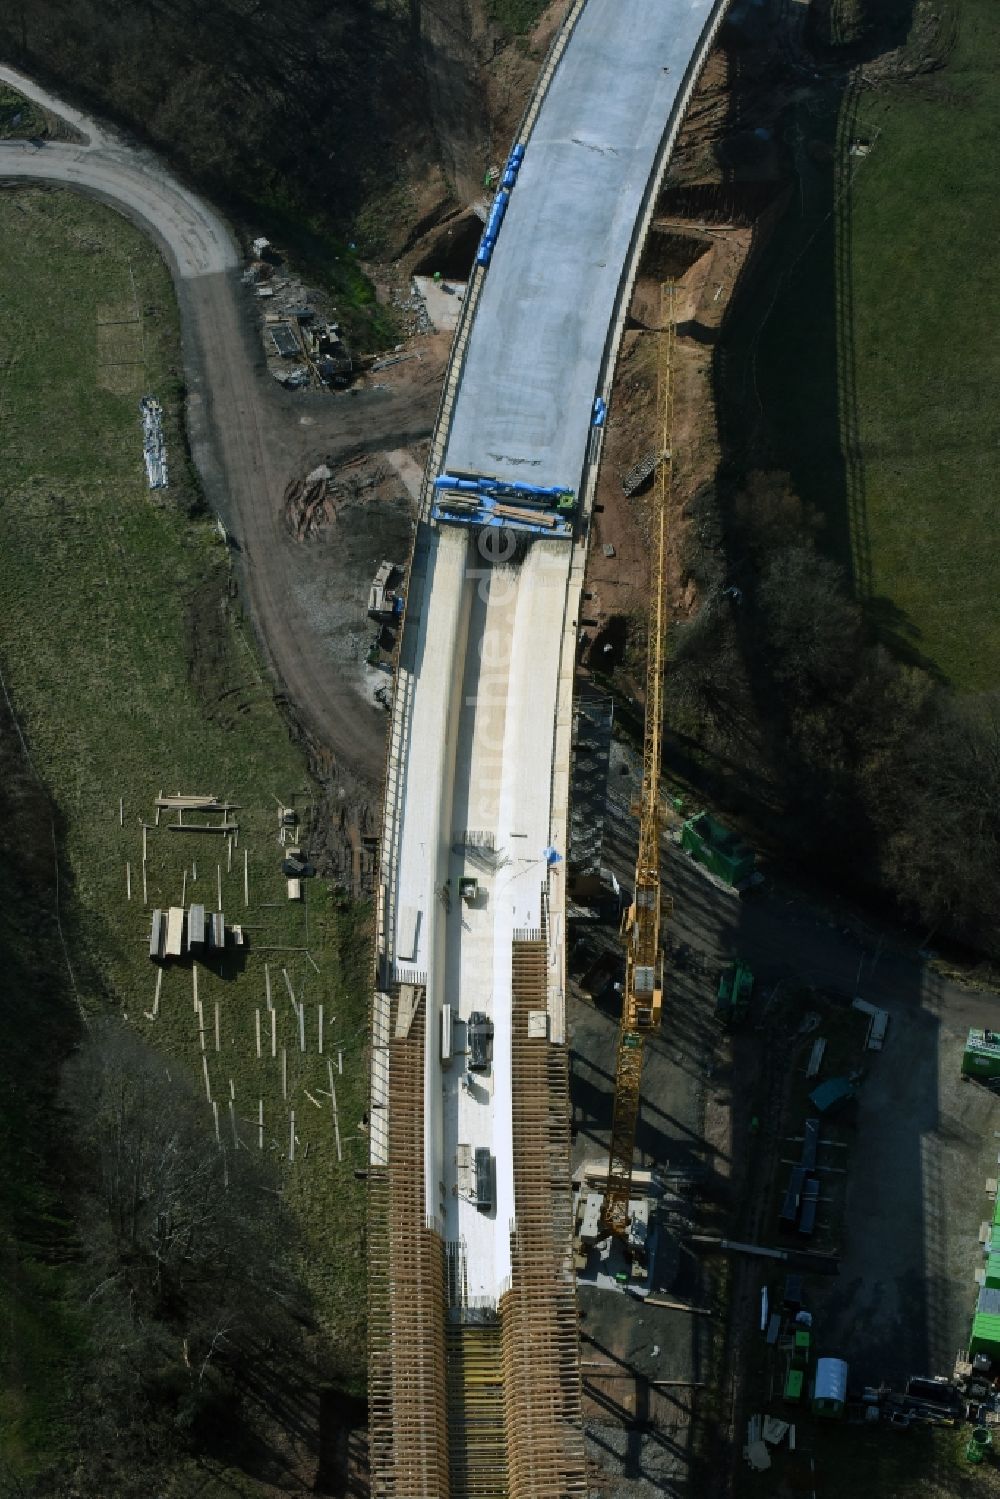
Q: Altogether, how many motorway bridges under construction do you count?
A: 1